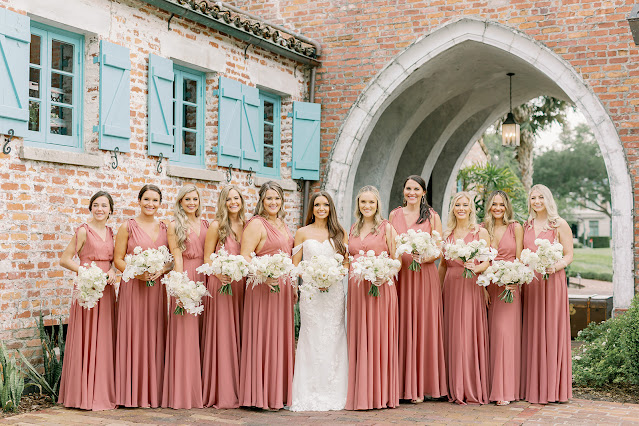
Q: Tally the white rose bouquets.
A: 11